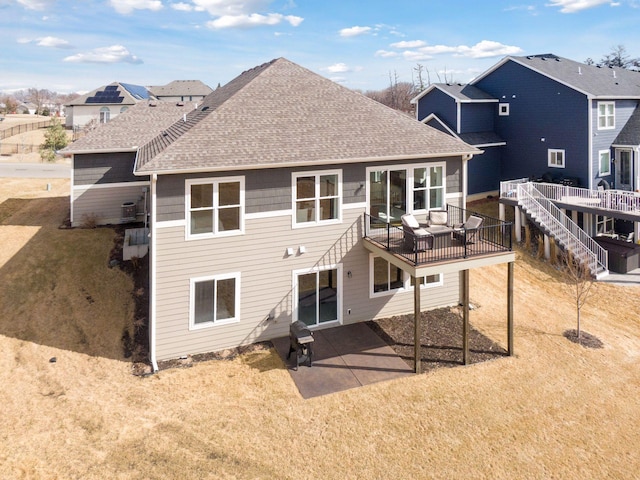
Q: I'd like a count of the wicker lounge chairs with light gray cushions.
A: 3